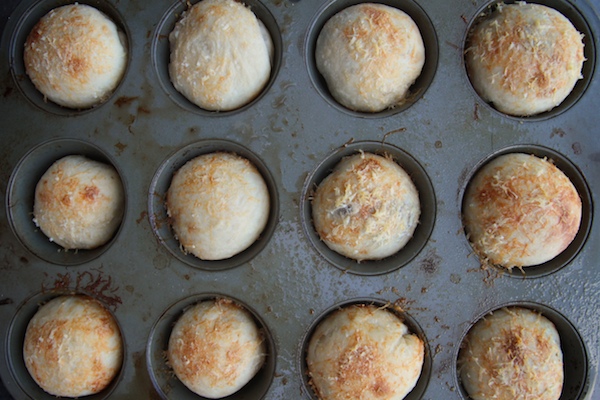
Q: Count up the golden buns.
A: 12